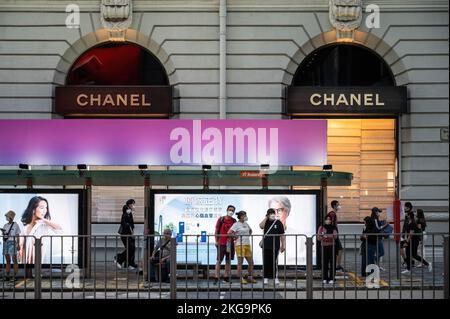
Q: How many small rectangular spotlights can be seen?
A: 6